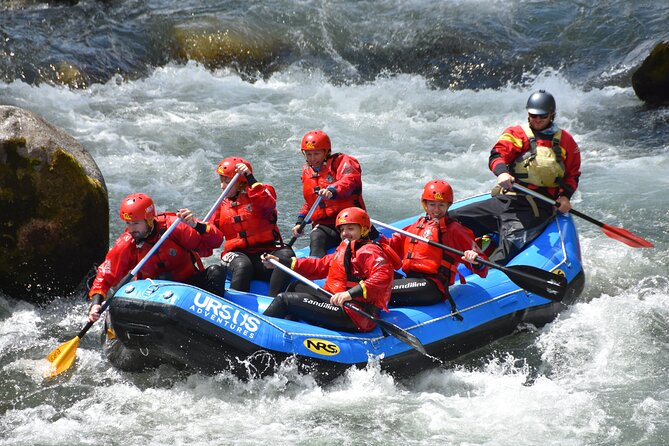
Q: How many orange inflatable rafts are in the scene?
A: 0